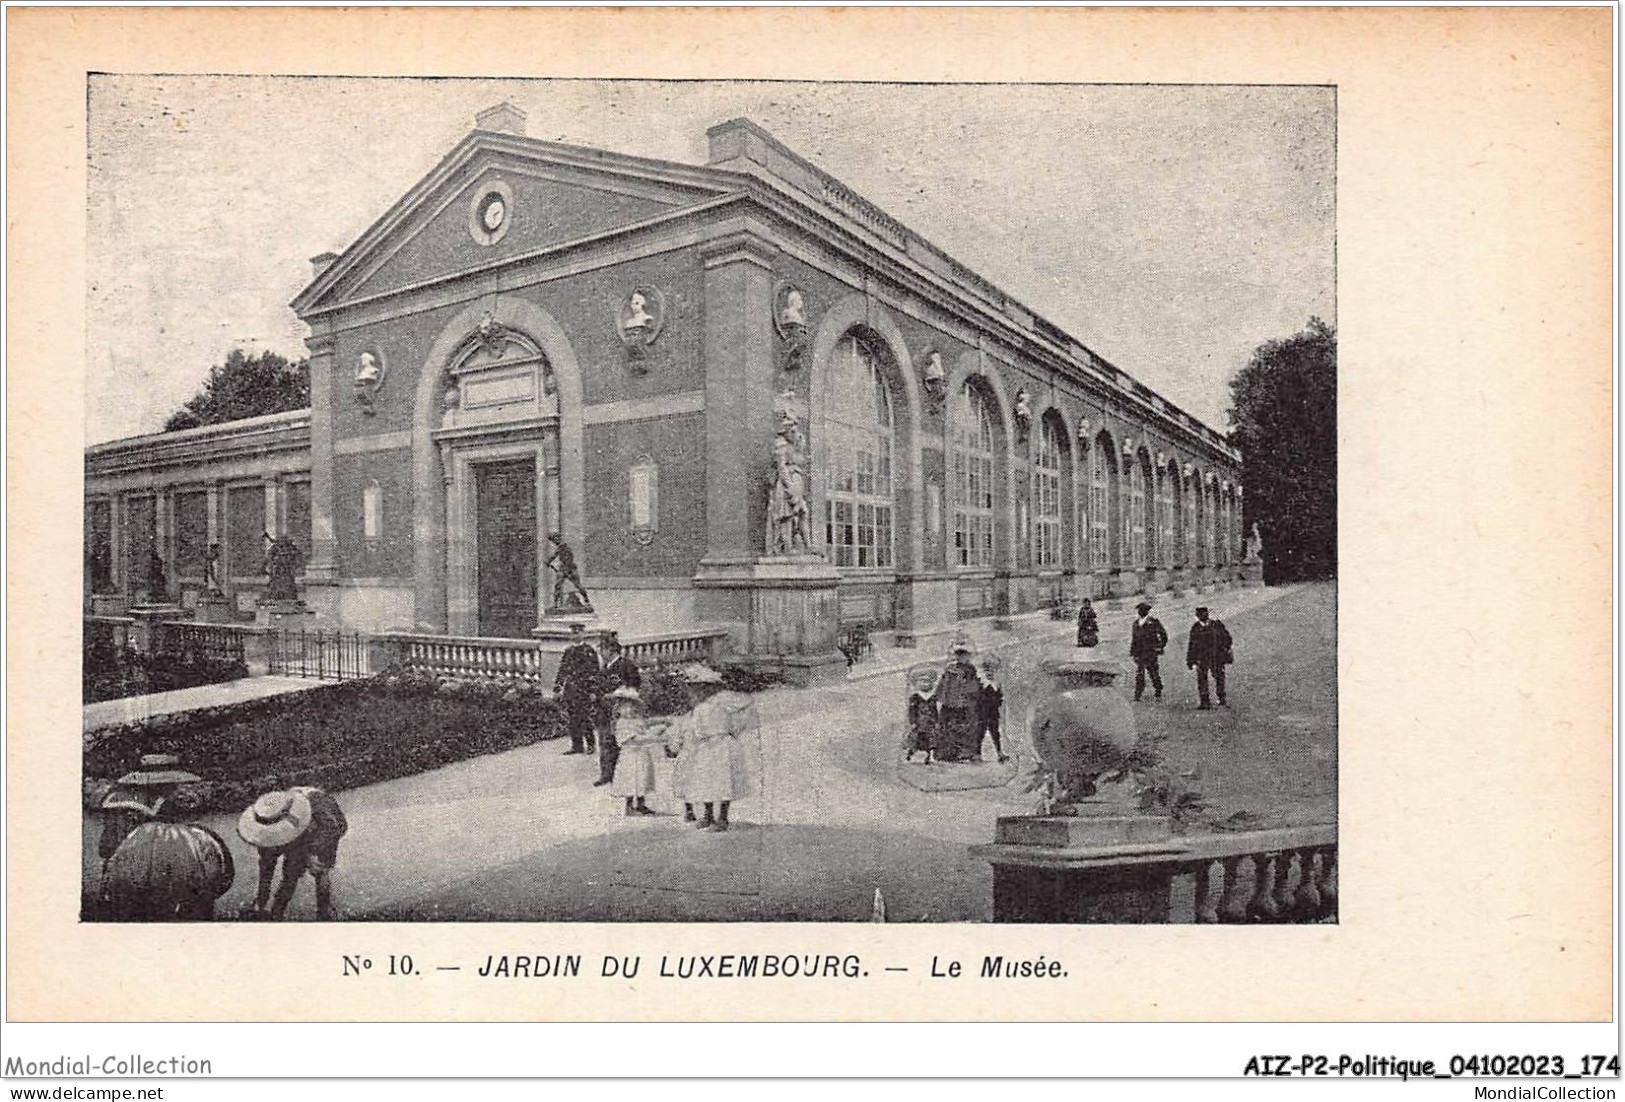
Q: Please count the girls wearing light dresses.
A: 2